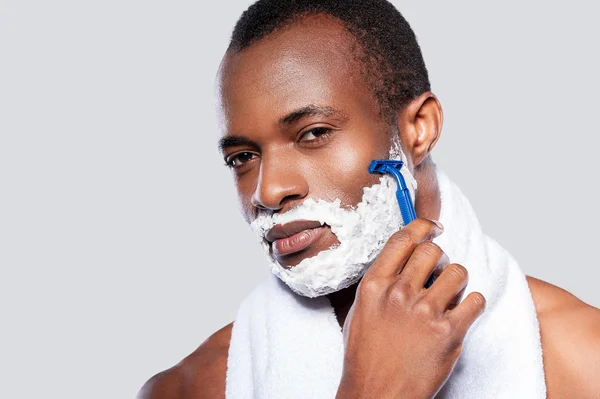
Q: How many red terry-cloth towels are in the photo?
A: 0